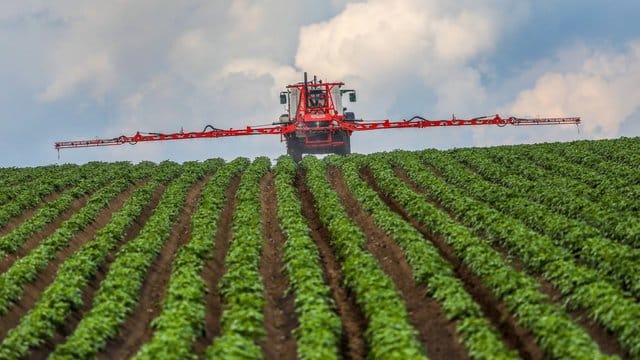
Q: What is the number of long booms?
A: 2